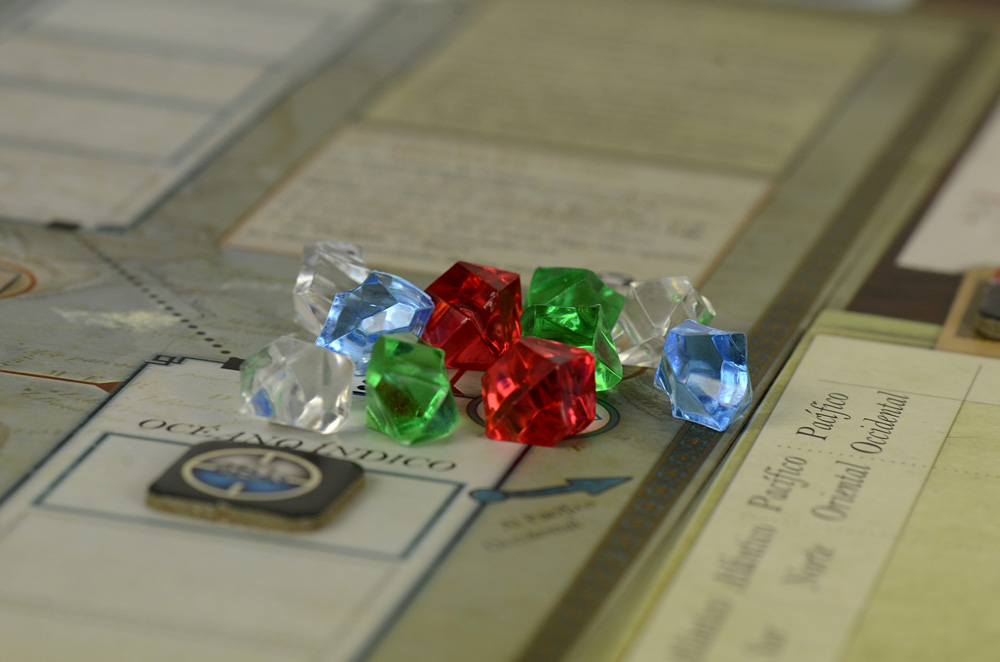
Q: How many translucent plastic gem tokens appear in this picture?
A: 10